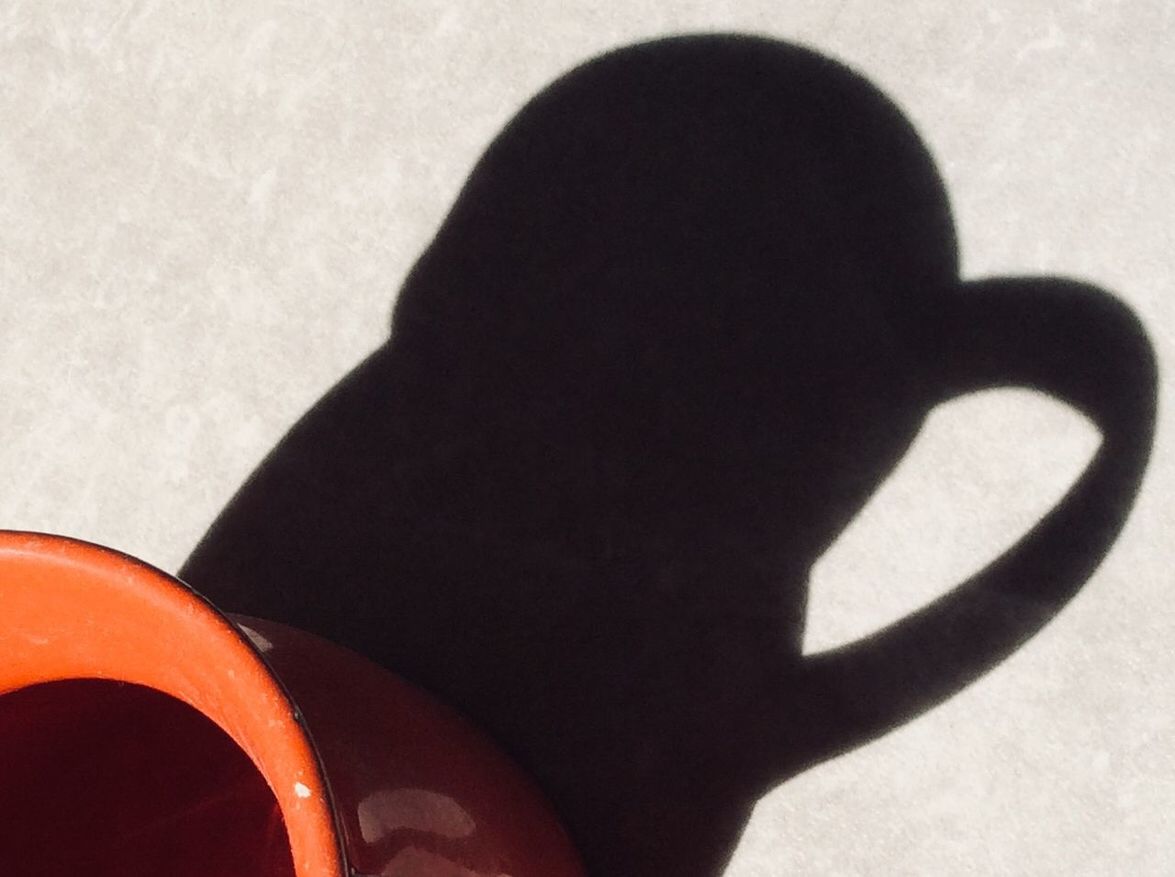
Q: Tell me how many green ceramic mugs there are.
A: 0